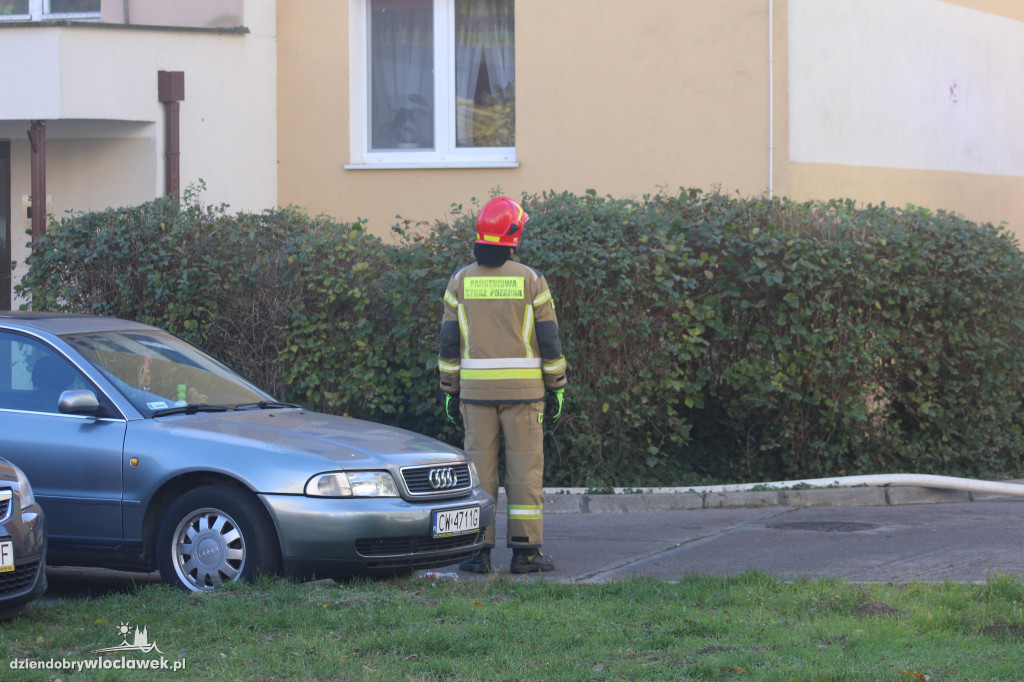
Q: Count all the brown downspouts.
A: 2